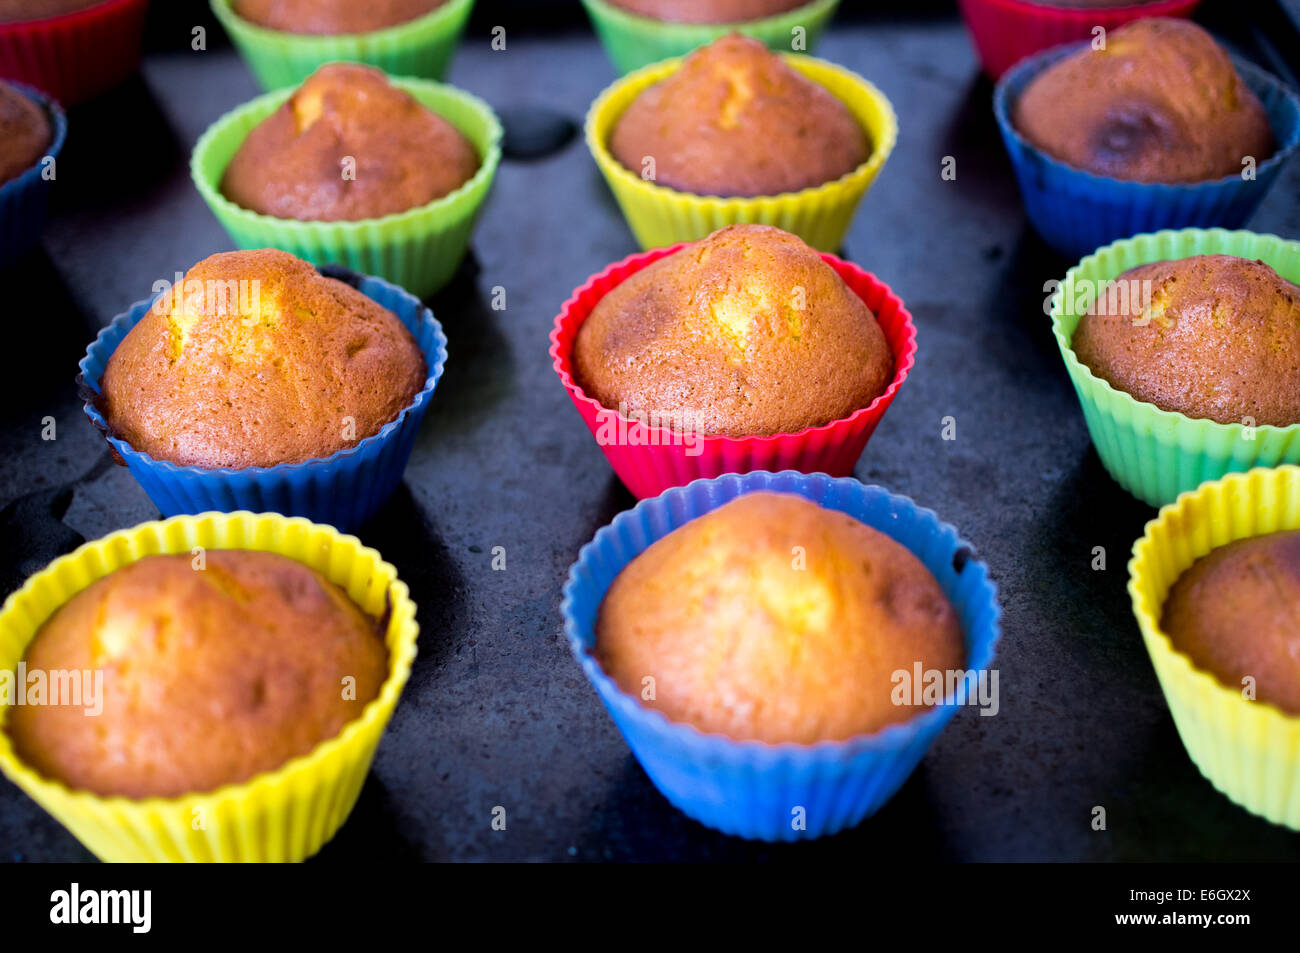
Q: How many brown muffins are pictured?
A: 14